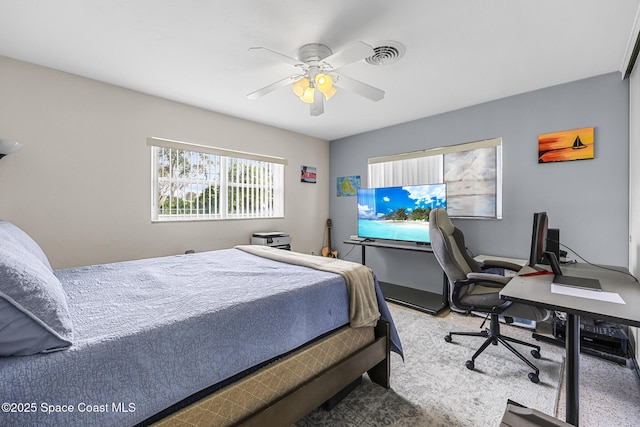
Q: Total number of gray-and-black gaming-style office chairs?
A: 1